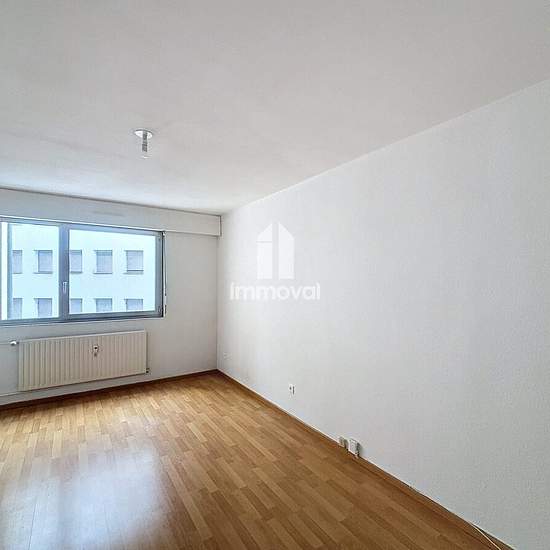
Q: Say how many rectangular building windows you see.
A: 10